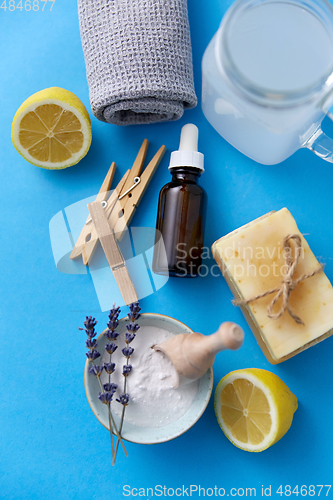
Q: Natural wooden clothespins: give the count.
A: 3